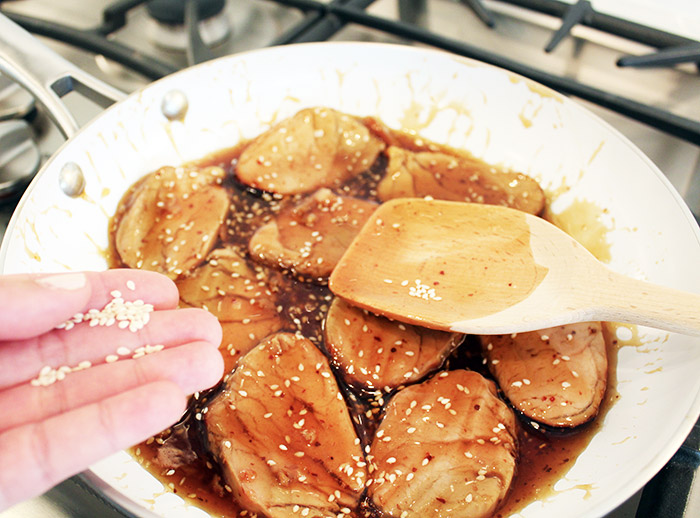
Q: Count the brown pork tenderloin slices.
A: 9